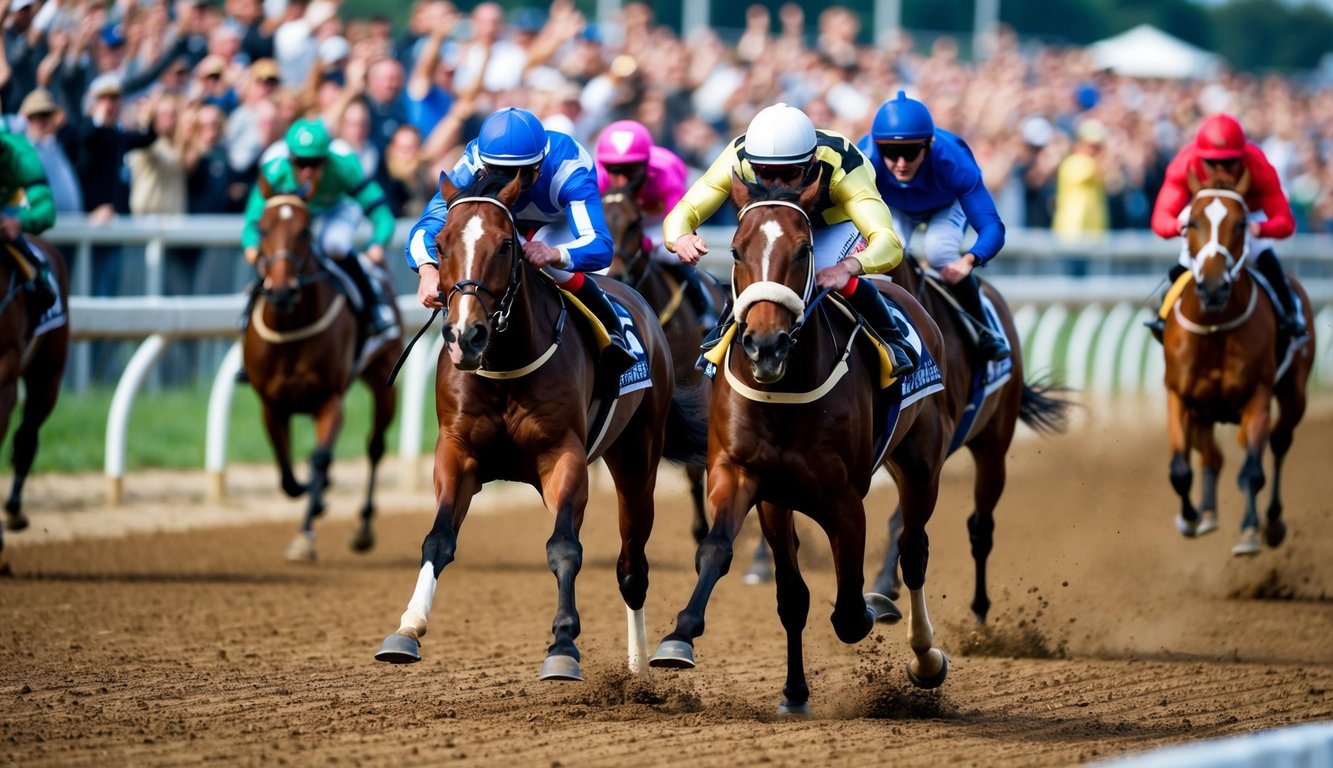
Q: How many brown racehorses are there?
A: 7